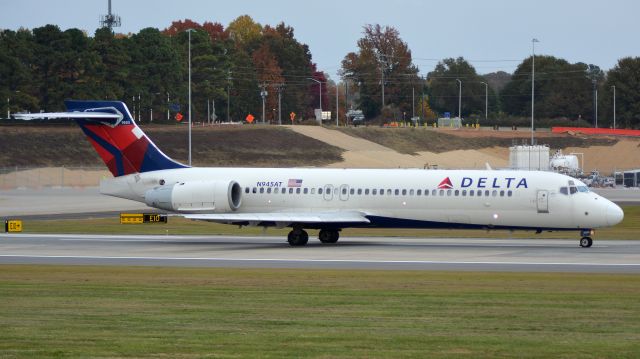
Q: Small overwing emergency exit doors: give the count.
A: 2